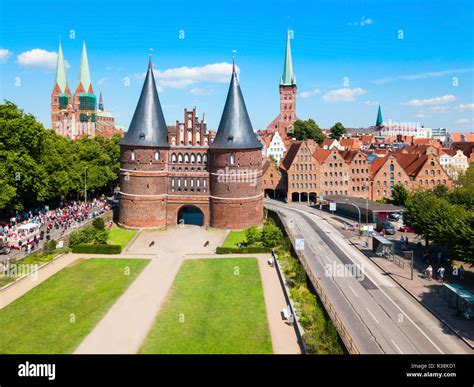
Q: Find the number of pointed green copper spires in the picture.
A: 4